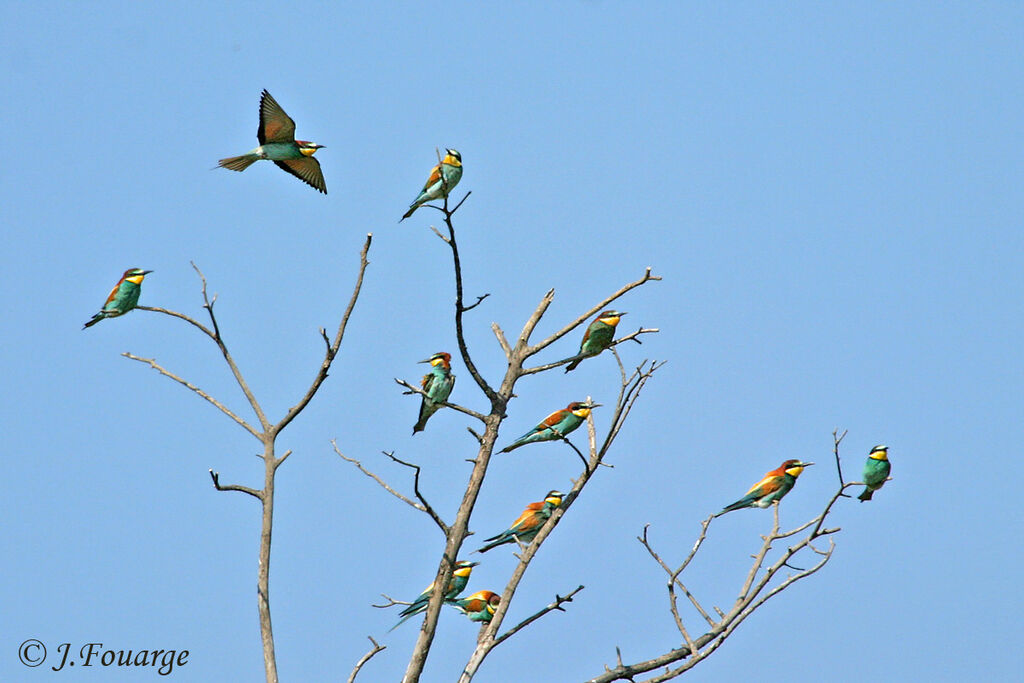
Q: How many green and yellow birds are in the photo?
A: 11